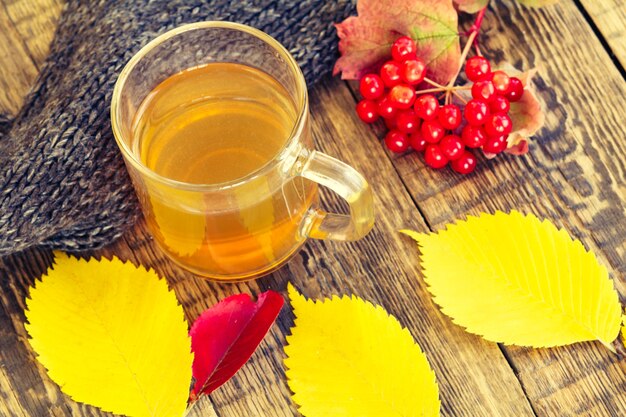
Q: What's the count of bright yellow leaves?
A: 3